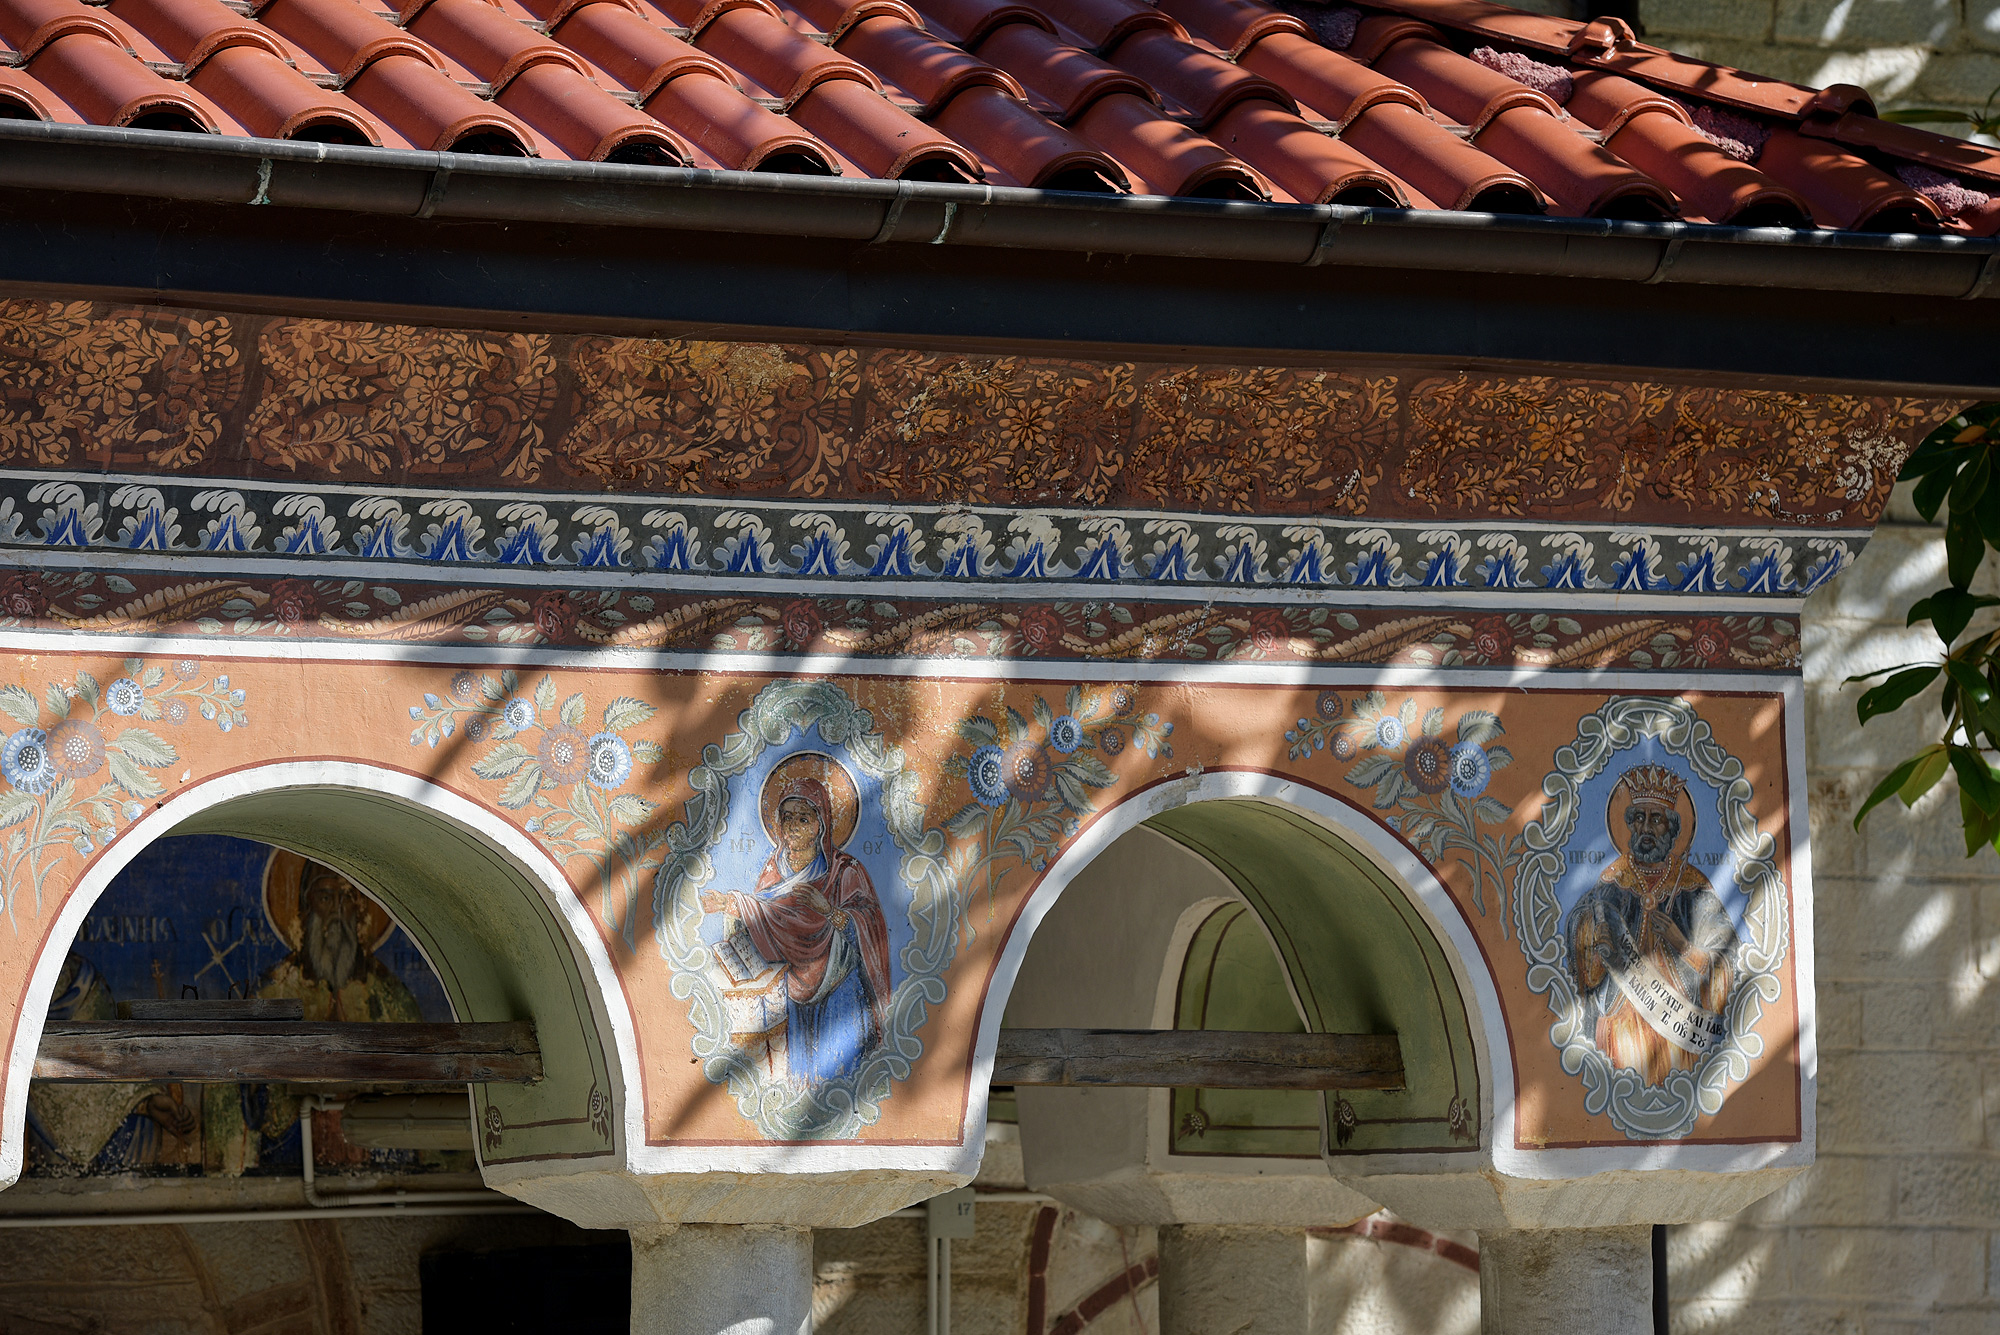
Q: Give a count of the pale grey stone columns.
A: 3